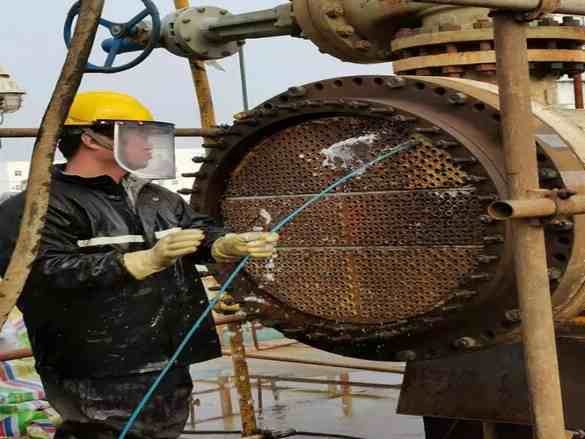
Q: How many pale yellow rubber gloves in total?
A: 2